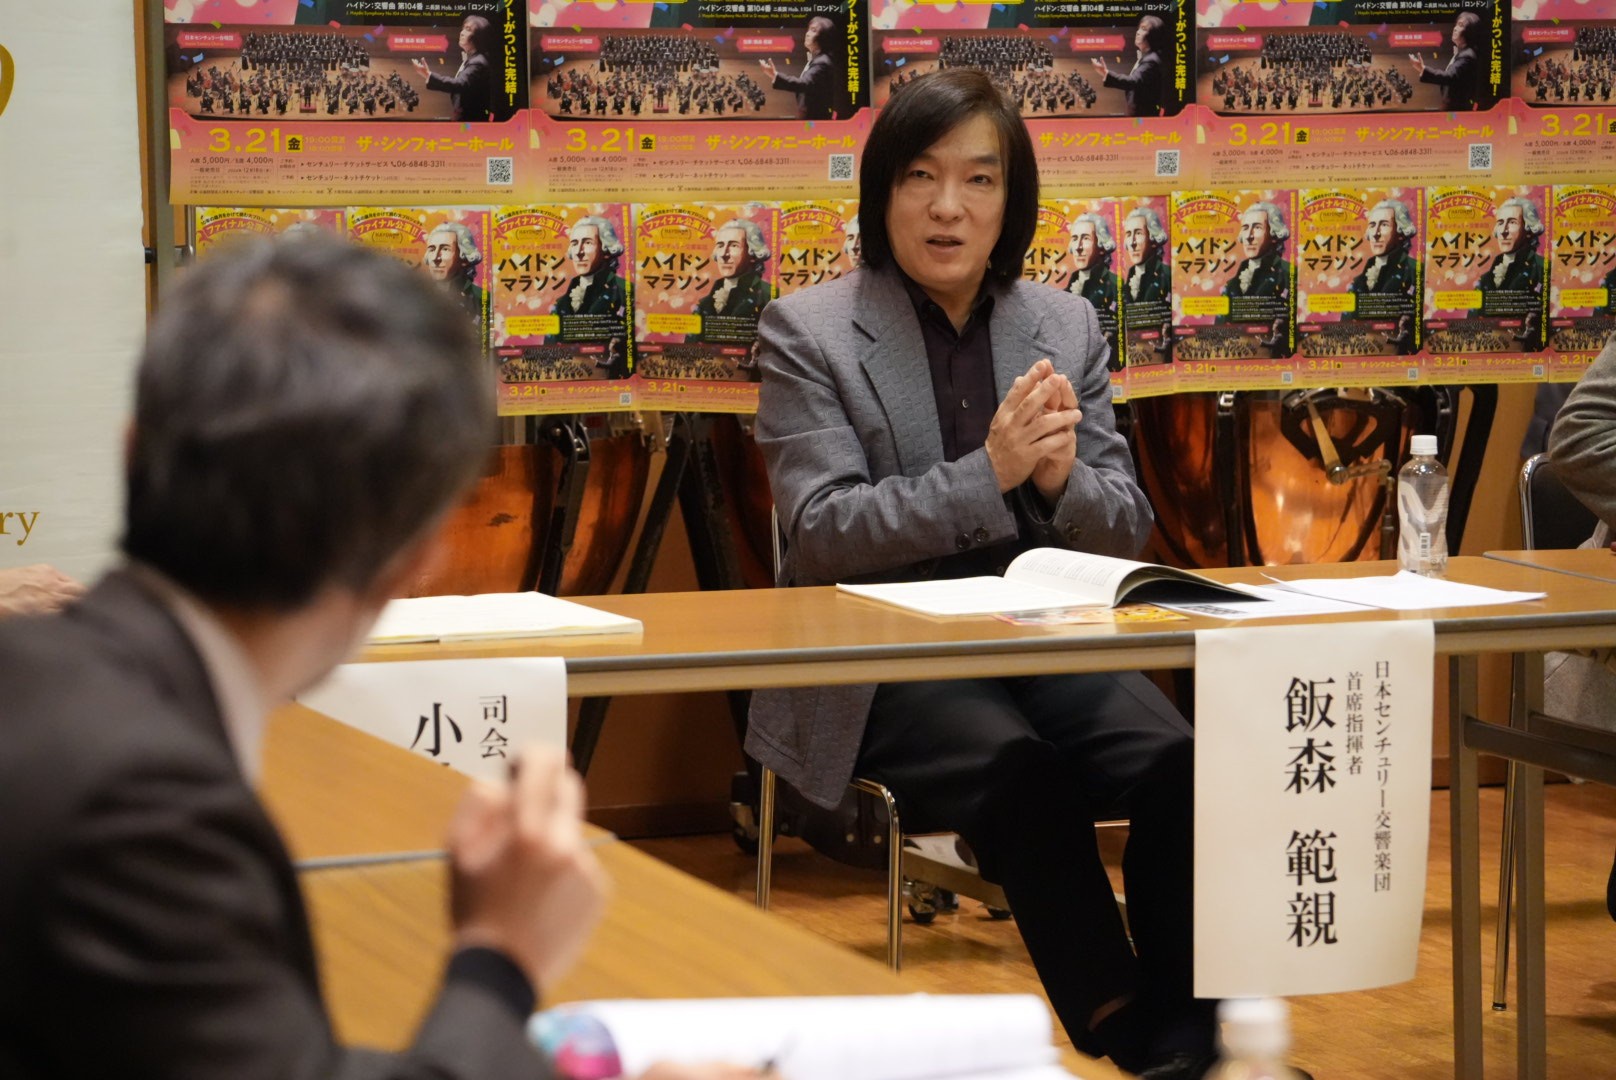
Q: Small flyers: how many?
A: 11